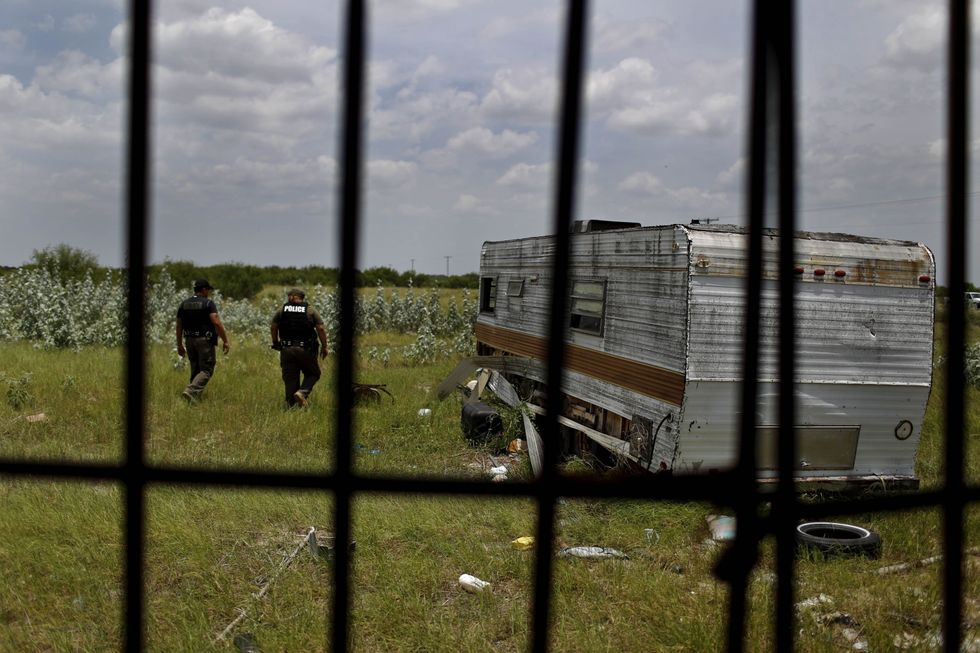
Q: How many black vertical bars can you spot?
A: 6